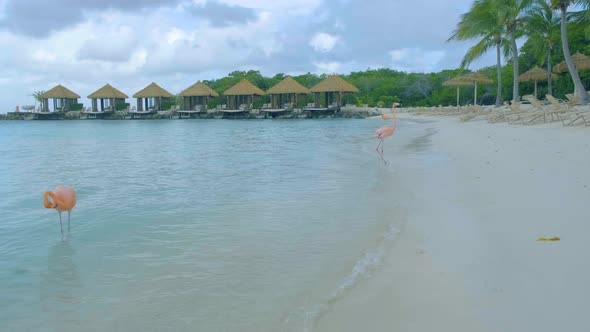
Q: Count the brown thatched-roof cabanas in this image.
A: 7